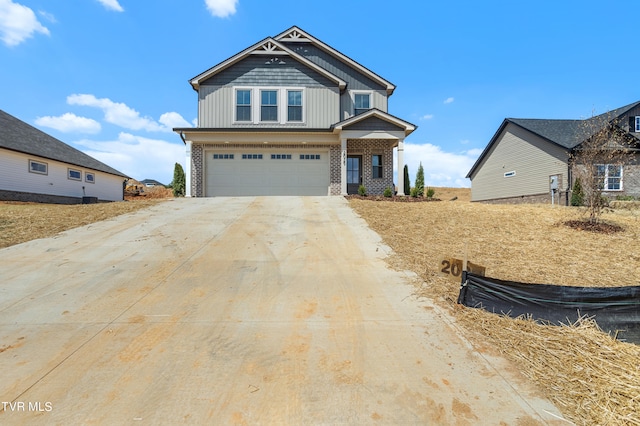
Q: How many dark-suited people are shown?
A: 0